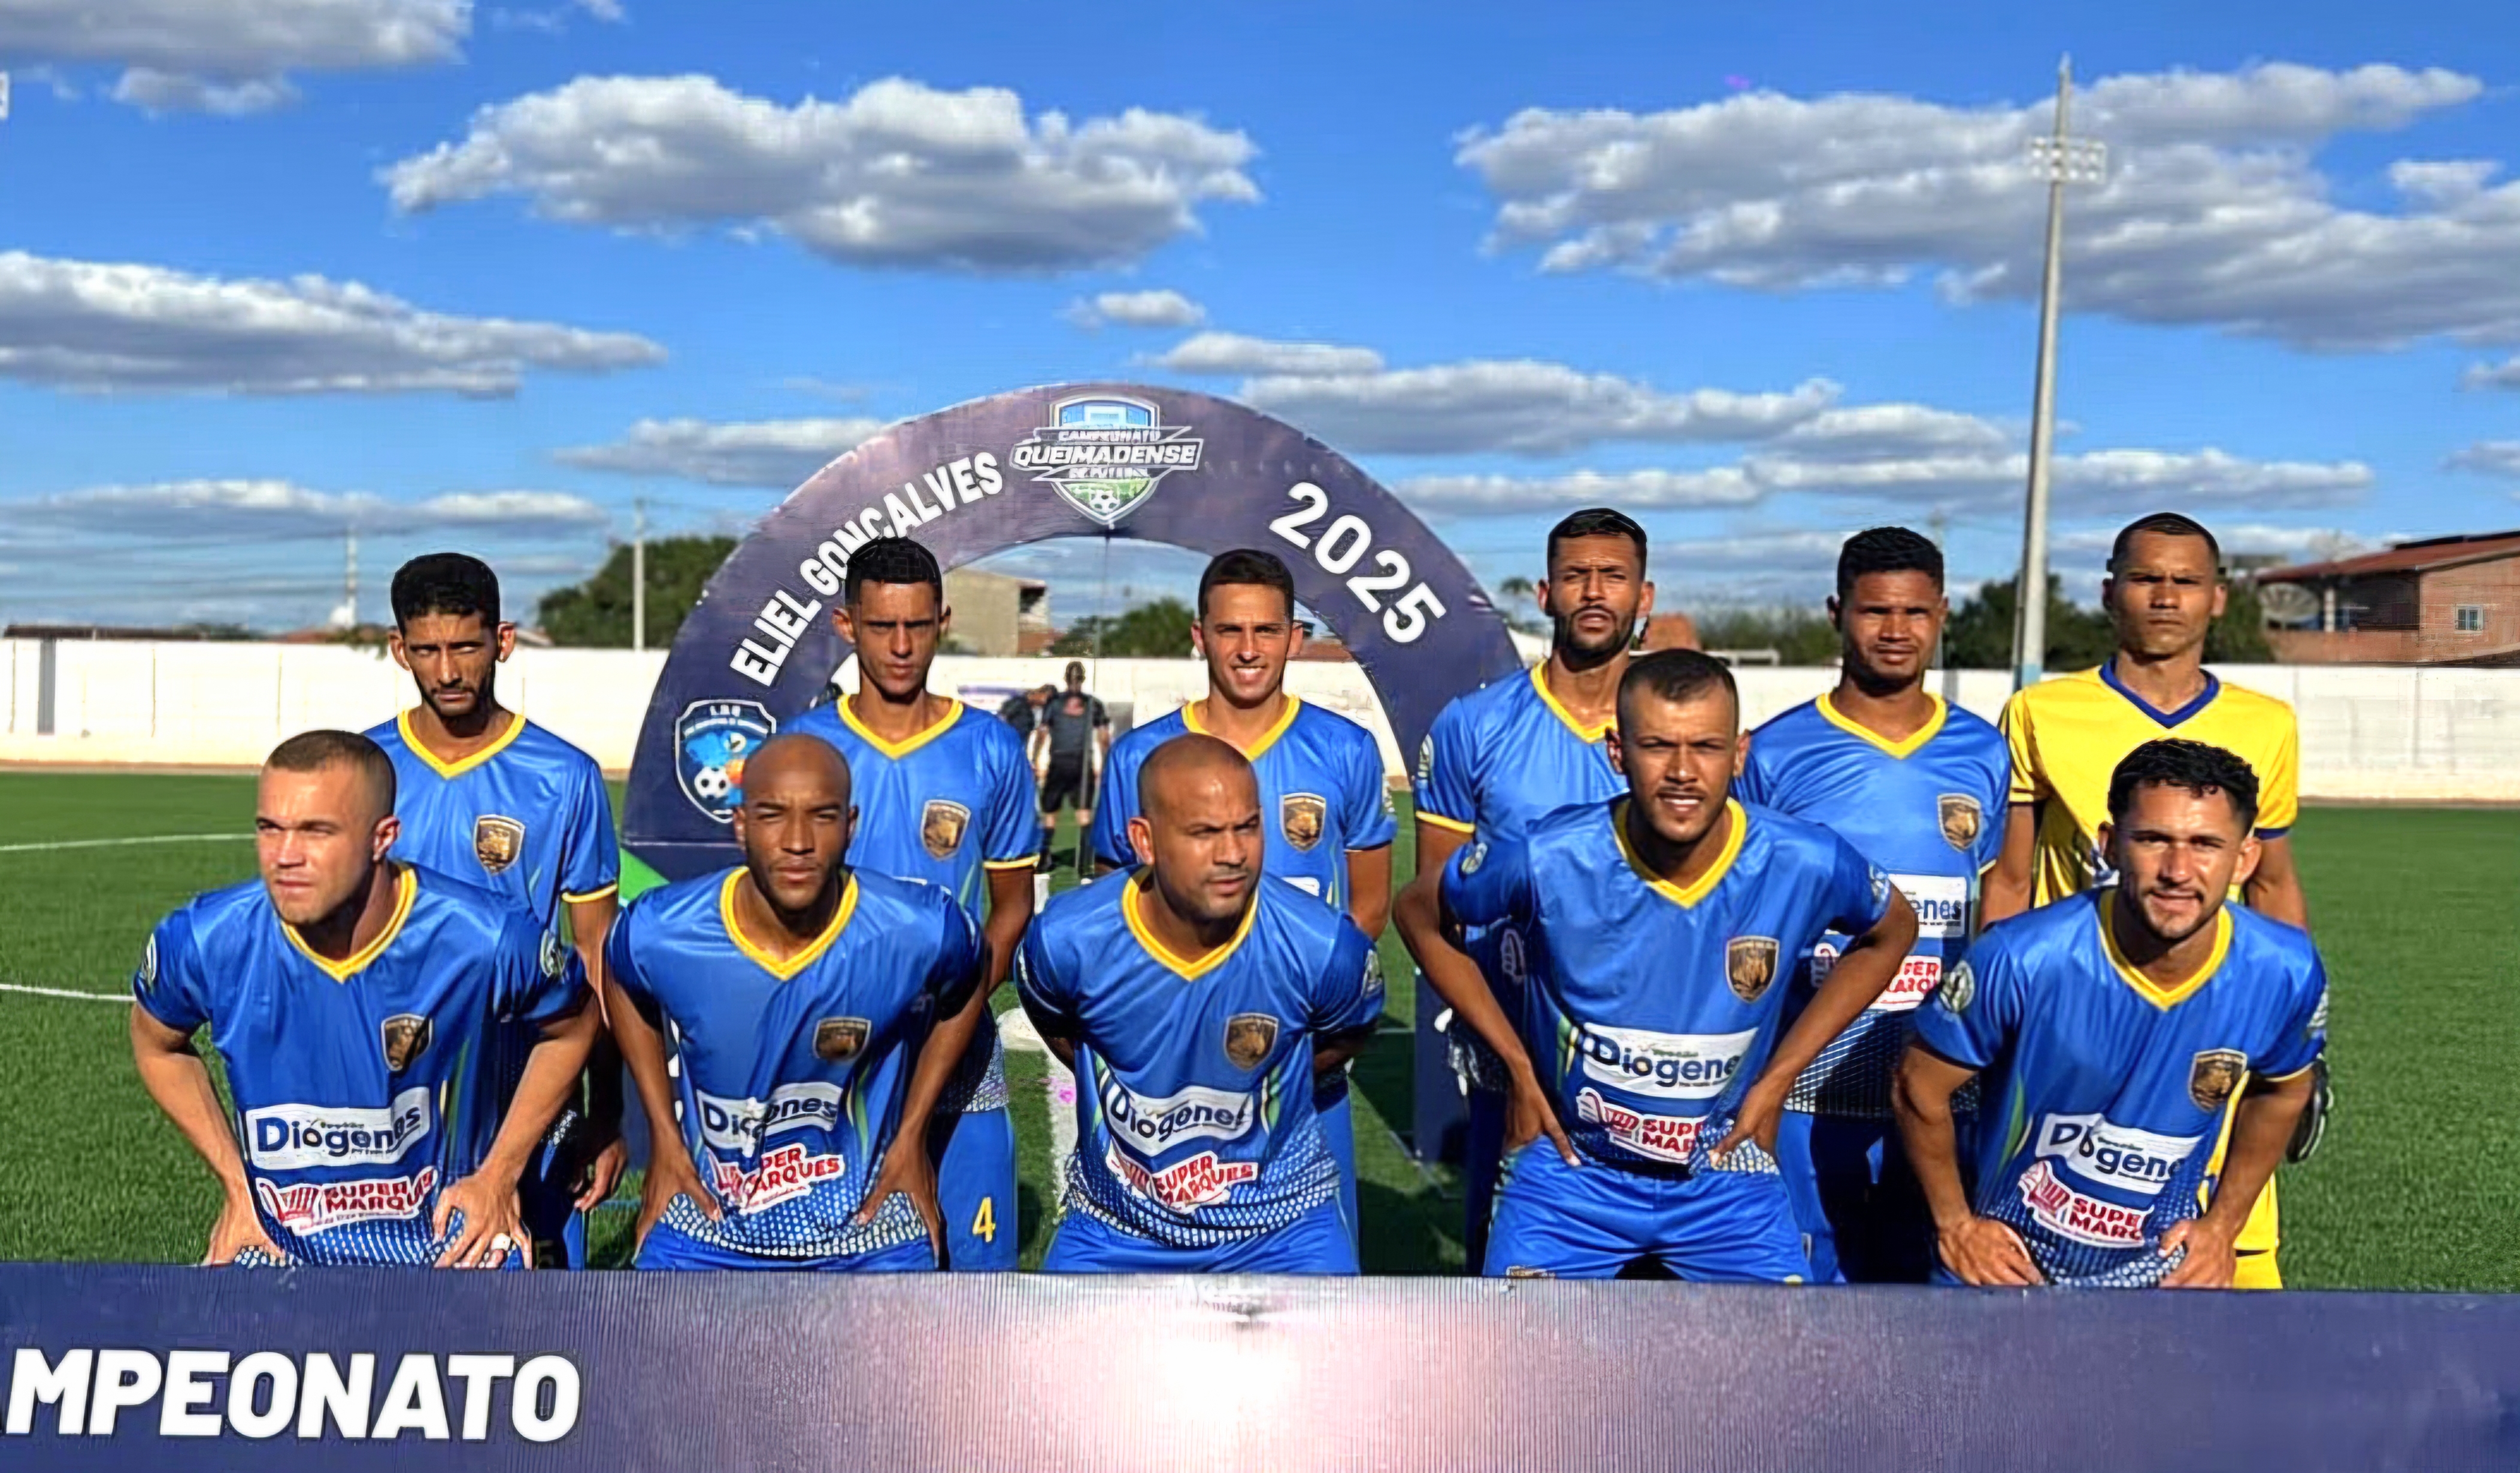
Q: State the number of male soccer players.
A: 11